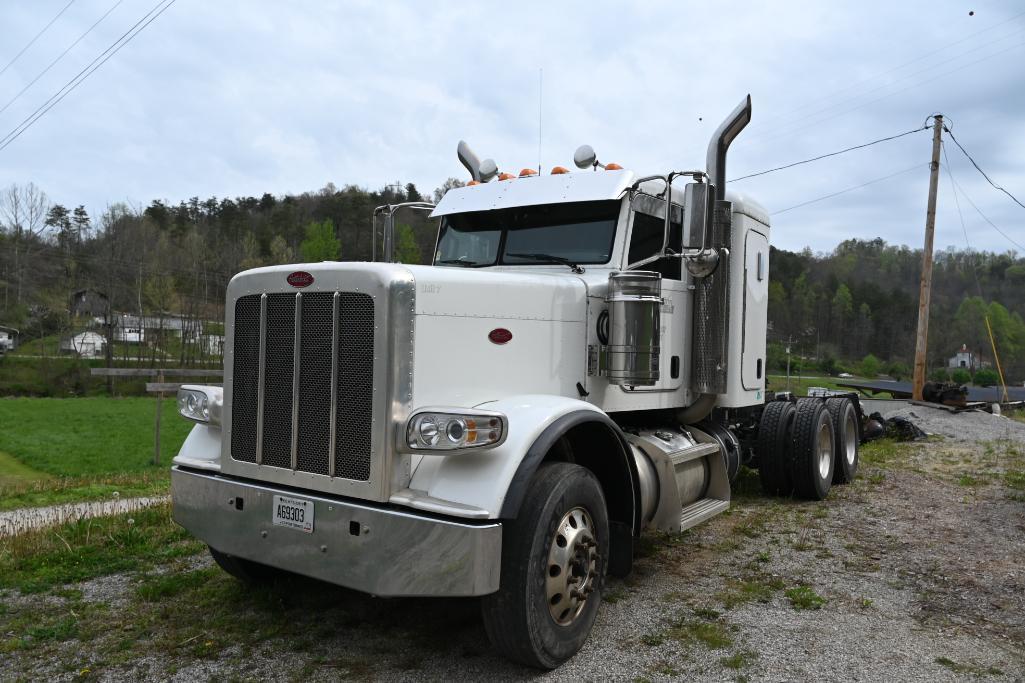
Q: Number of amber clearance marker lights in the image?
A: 5